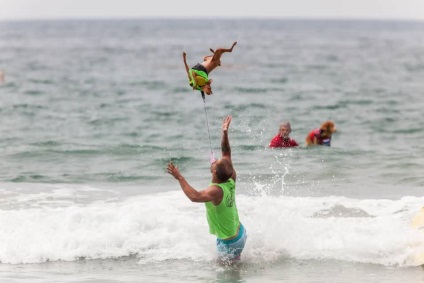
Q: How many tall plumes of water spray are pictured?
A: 1